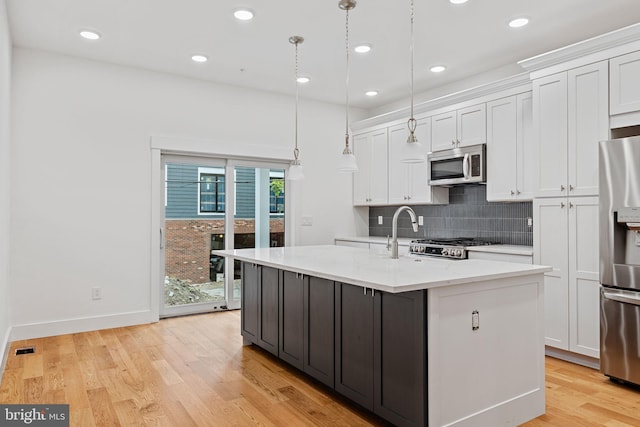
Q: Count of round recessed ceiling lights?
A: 9